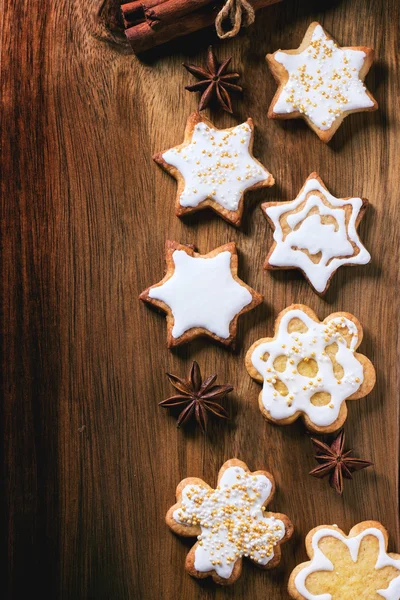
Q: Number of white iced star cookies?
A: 4